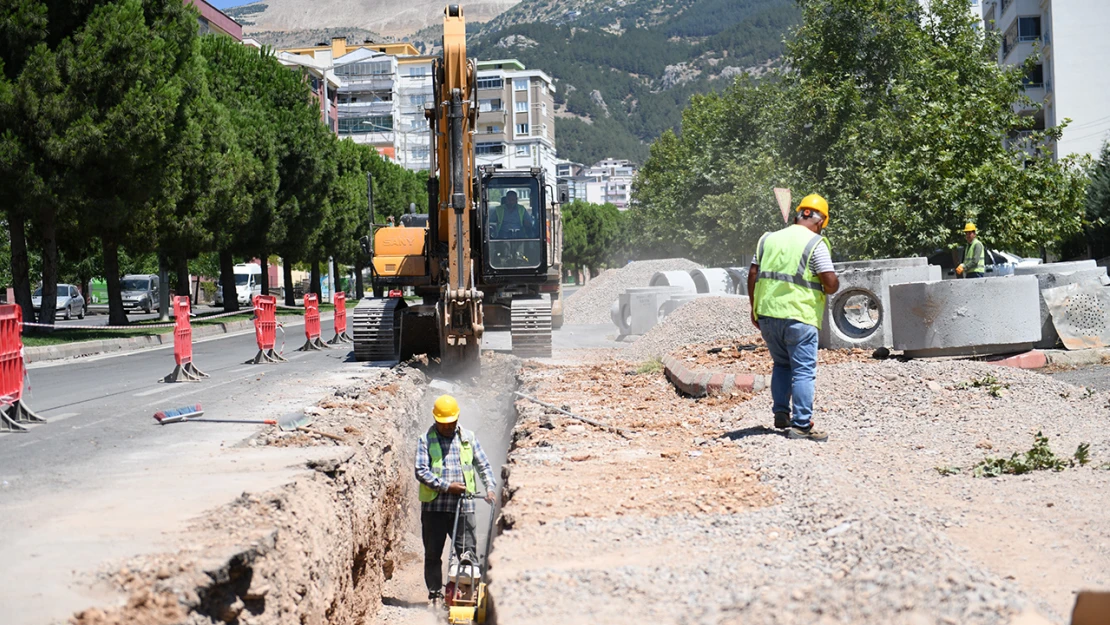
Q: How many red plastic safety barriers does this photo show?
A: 5